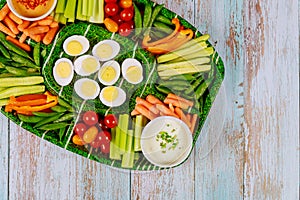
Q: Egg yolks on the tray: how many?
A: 8